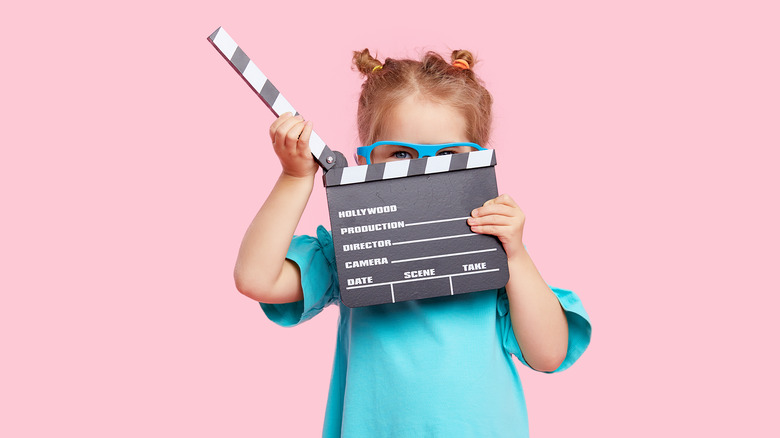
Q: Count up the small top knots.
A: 2